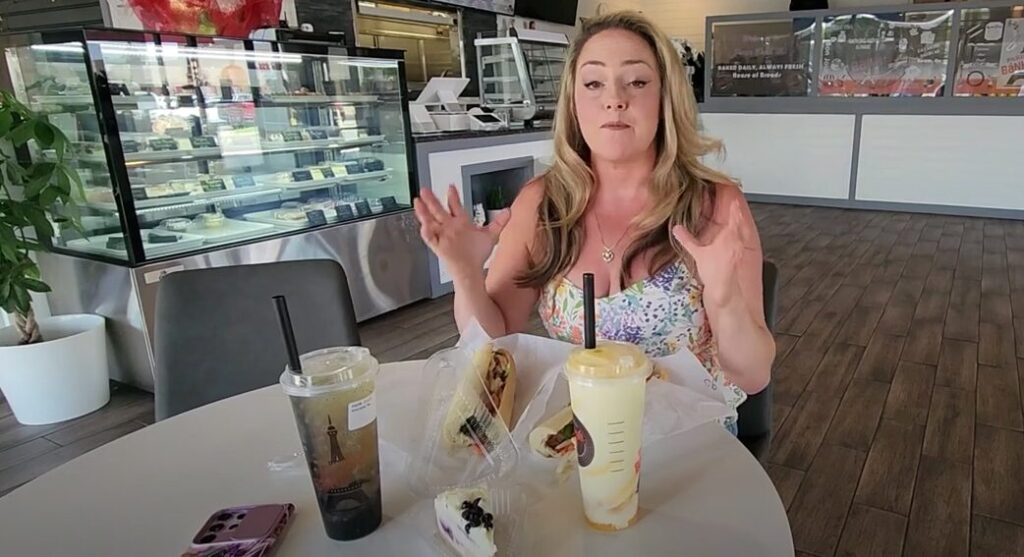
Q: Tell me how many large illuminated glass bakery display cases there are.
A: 1